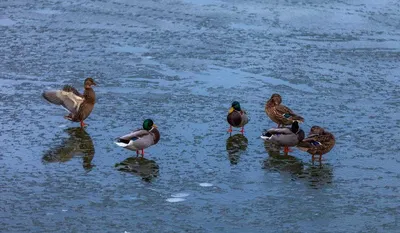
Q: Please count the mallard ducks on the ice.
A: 6